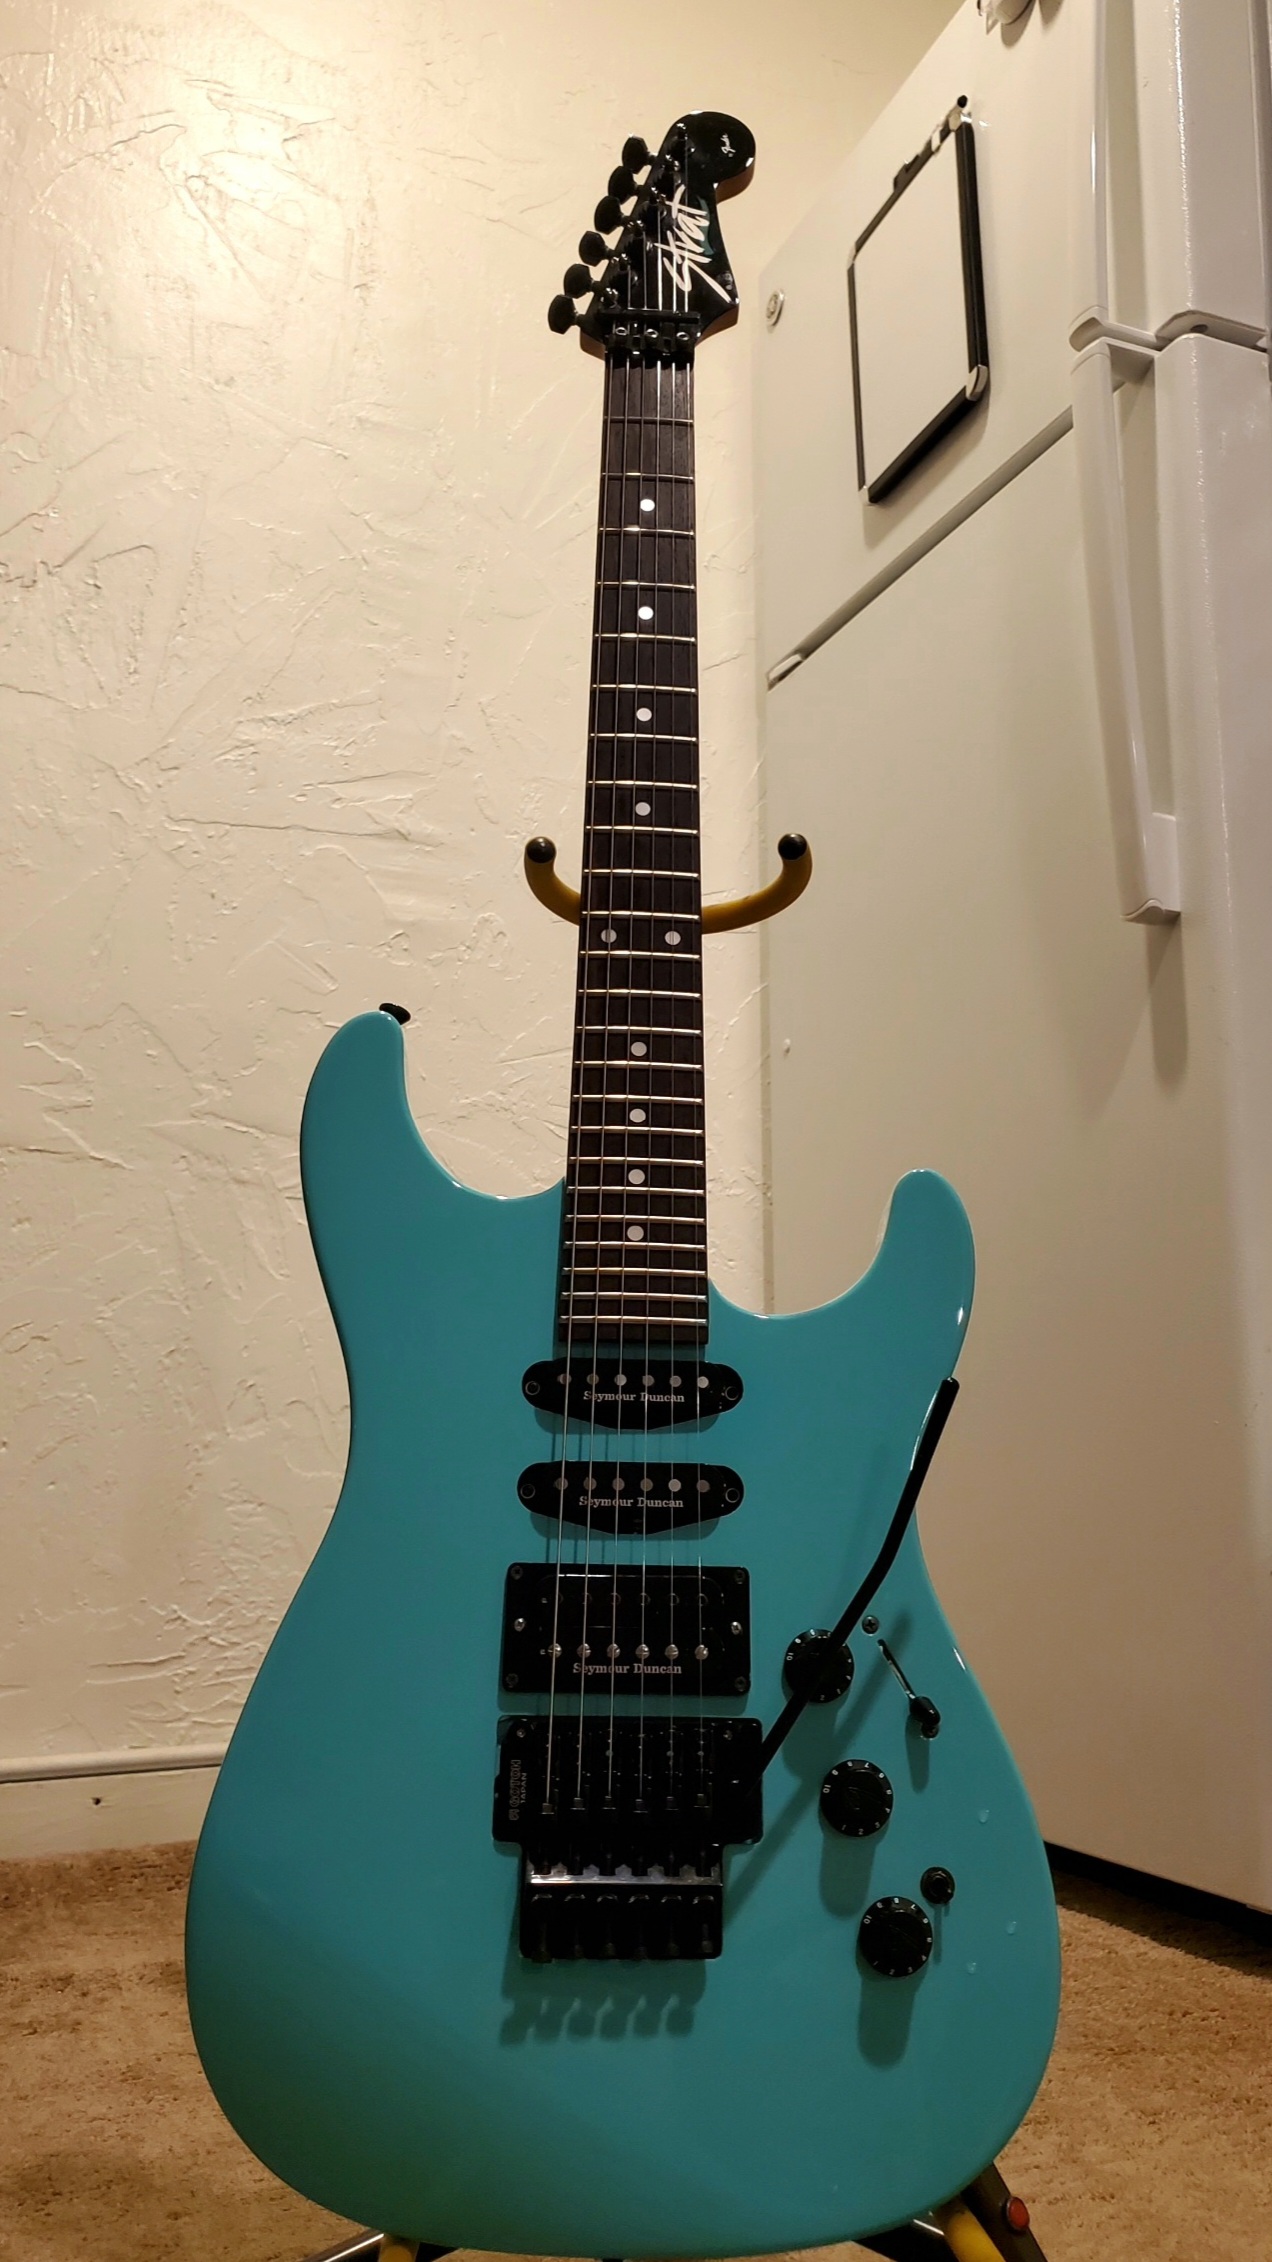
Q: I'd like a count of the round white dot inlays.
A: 10